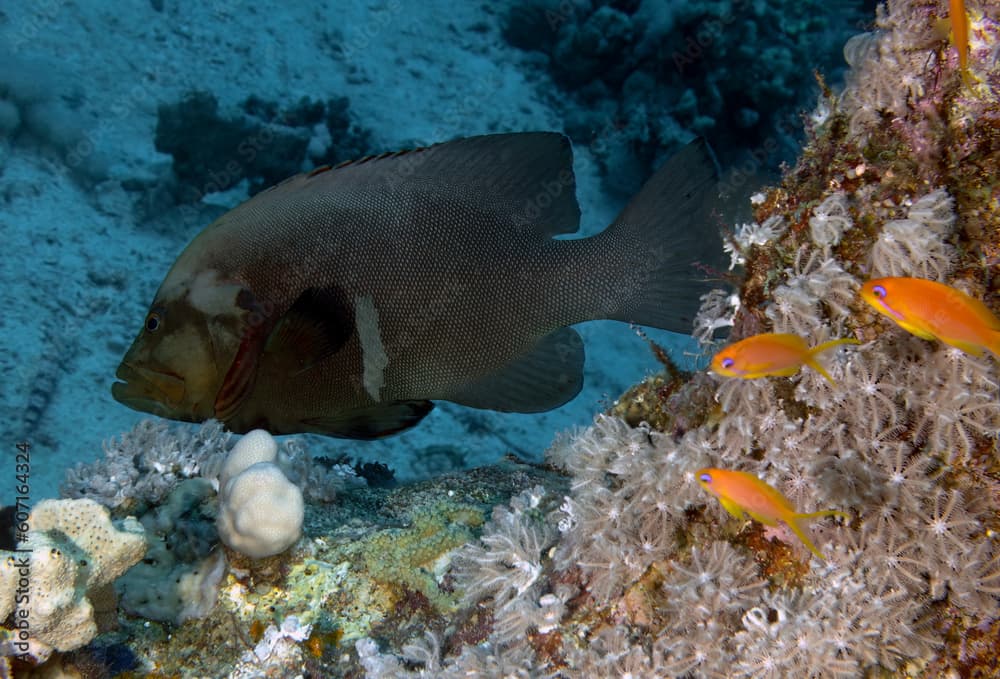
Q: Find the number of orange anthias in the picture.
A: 4